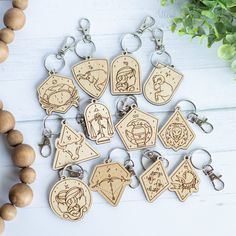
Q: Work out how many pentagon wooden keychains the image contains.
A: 1